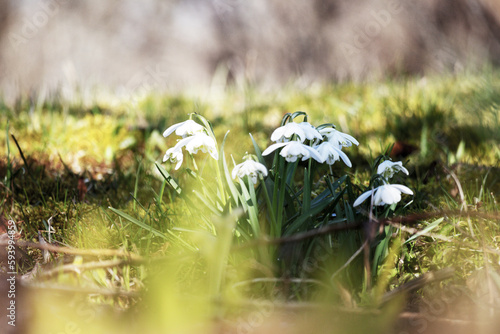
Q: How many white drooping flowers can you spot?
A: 11